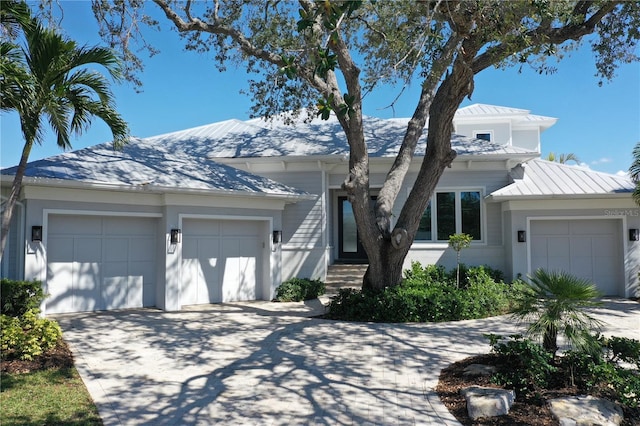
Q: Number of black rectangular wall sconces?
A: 5